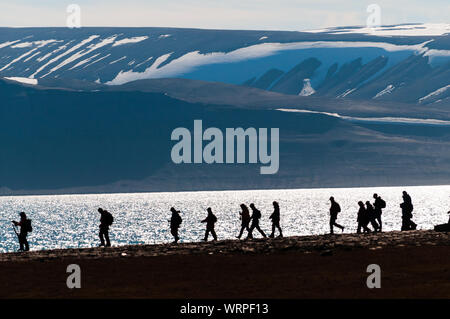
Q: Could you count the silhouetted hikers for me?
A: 12